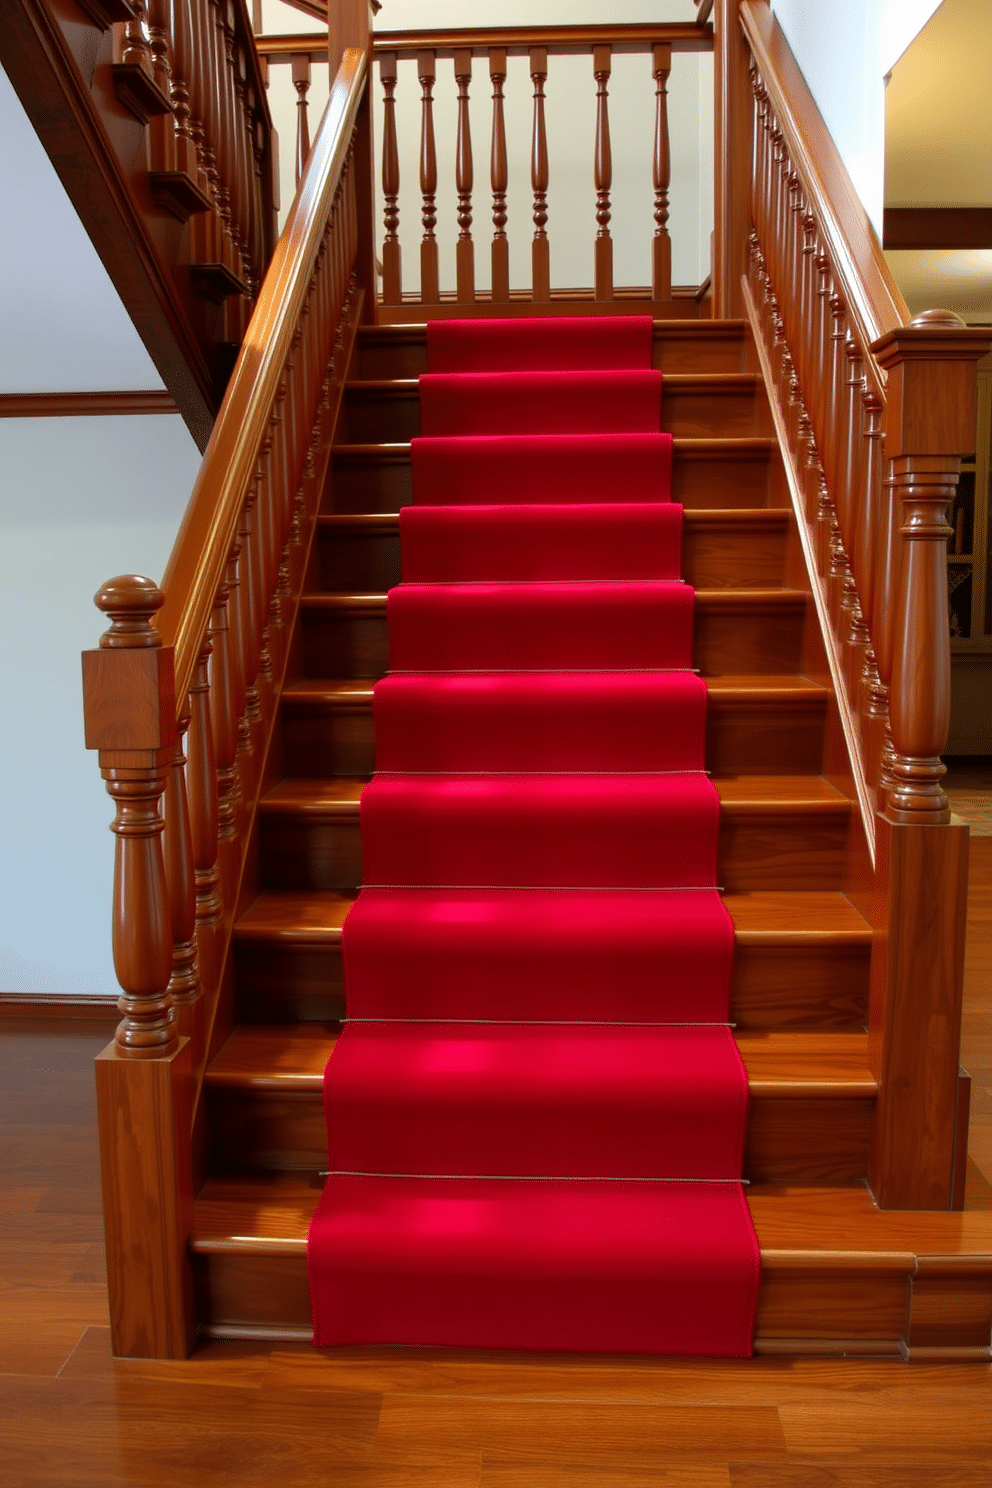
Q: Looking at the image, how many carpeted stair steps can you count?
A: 10